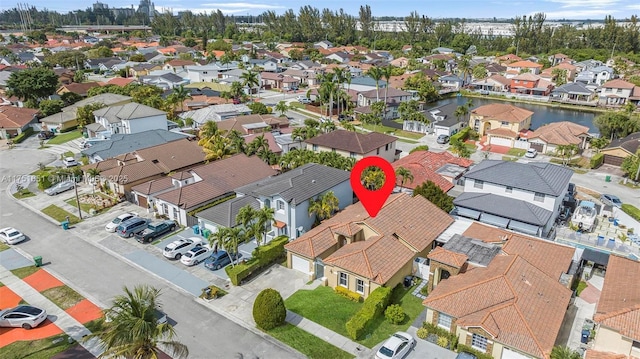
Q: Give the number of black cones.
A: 0